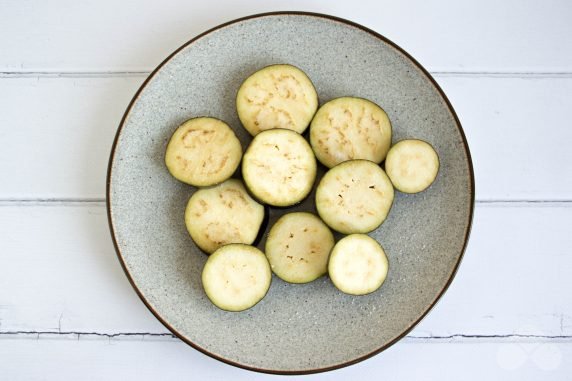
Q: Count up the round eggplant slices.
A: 10